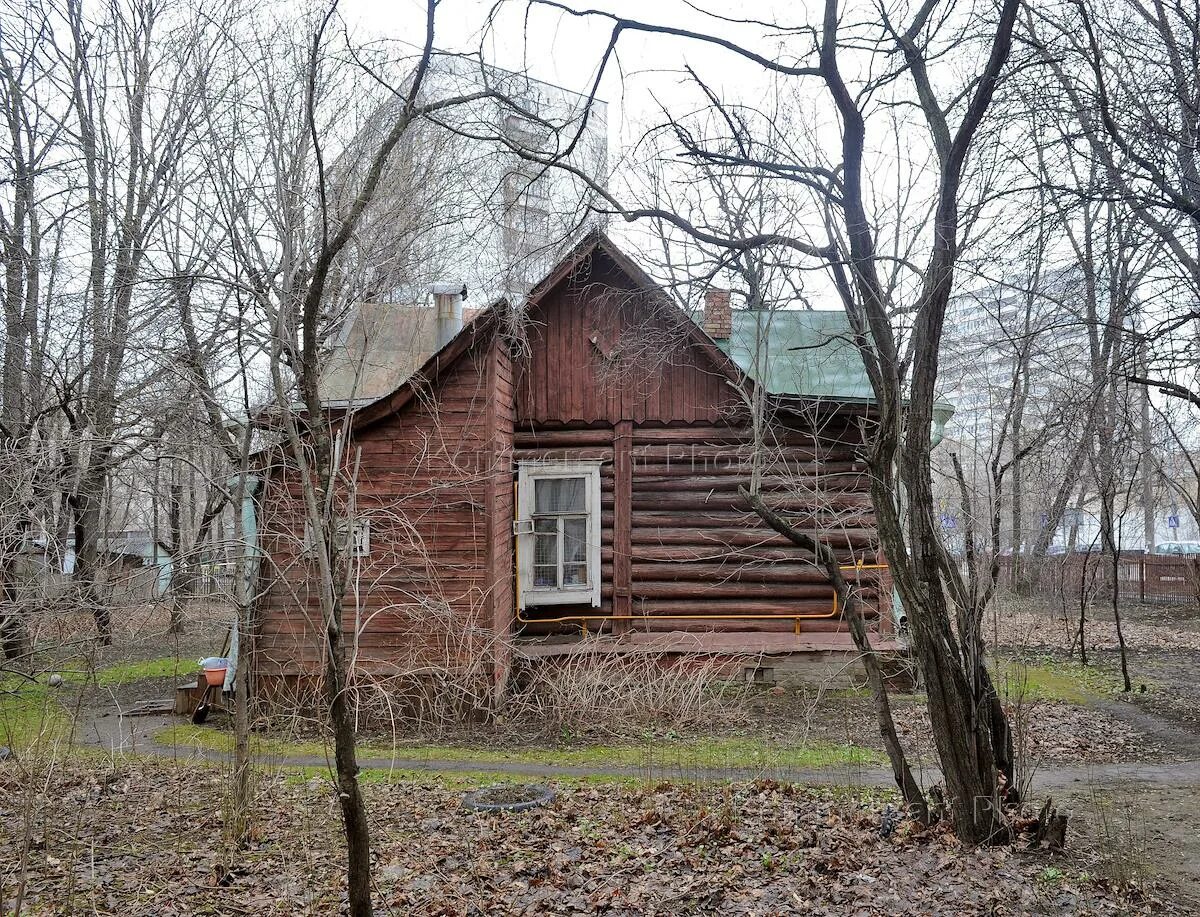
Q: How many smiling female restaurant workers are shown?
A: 0